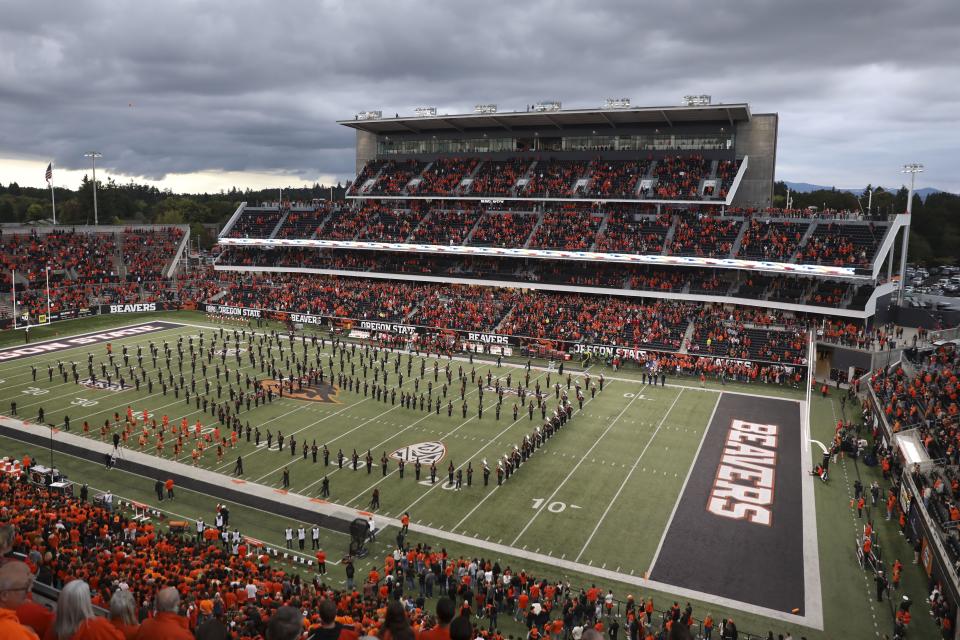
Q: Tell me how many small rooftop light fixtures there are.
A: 6